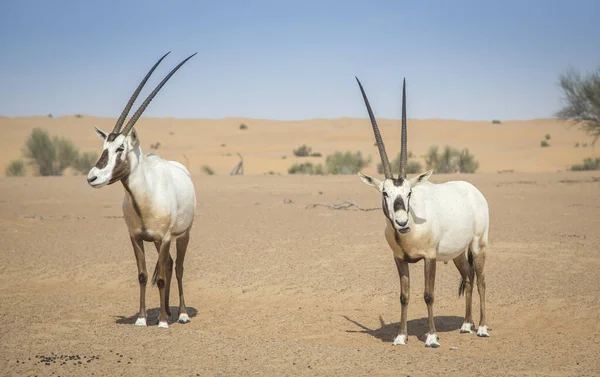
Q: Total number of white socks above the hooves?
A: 7